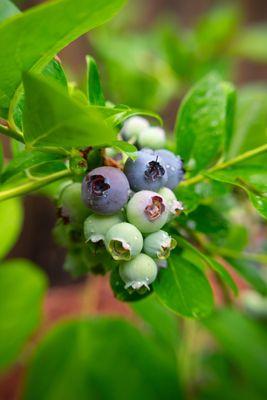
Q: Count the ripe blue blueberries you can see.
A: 3